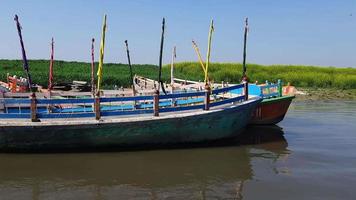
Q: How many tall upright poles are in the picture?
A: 10